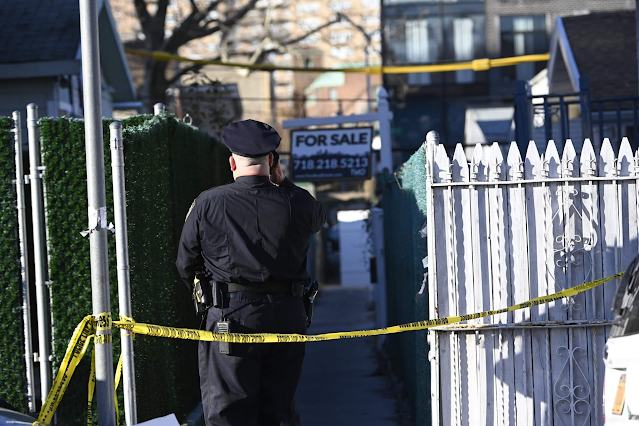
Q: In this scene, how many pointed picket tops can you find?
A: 11